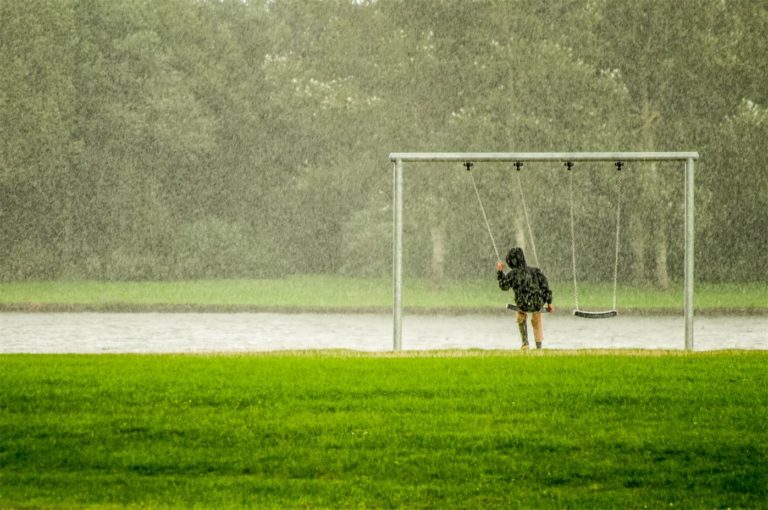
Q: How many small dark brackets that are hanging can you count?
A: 4